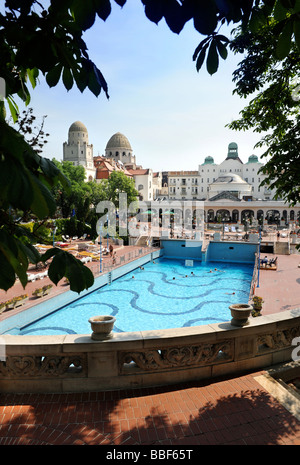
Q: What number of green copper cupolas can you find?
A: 3